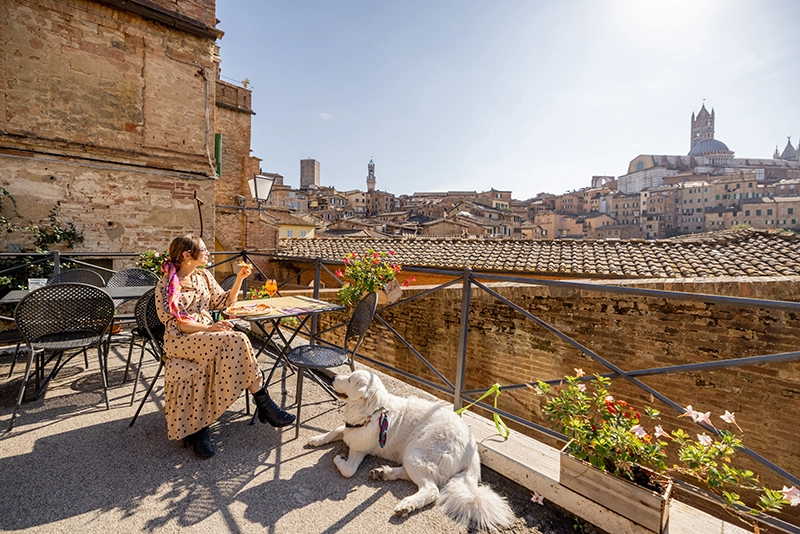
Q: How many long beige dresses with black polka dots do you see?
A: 1